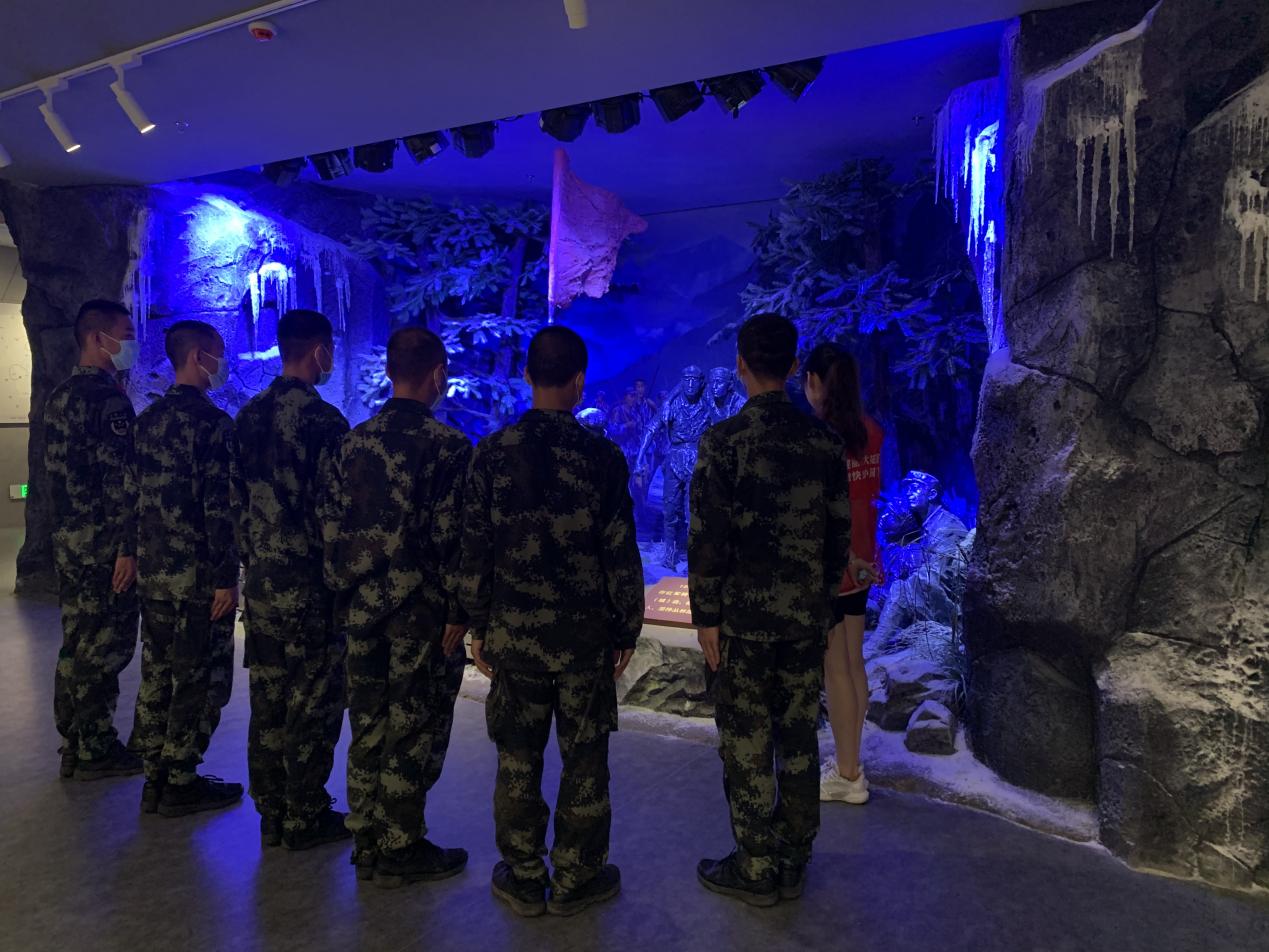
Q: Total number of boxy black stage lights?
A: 10